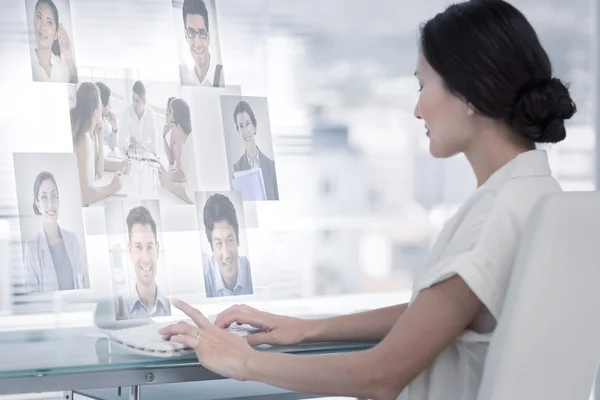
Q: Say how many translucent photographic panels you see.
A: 7